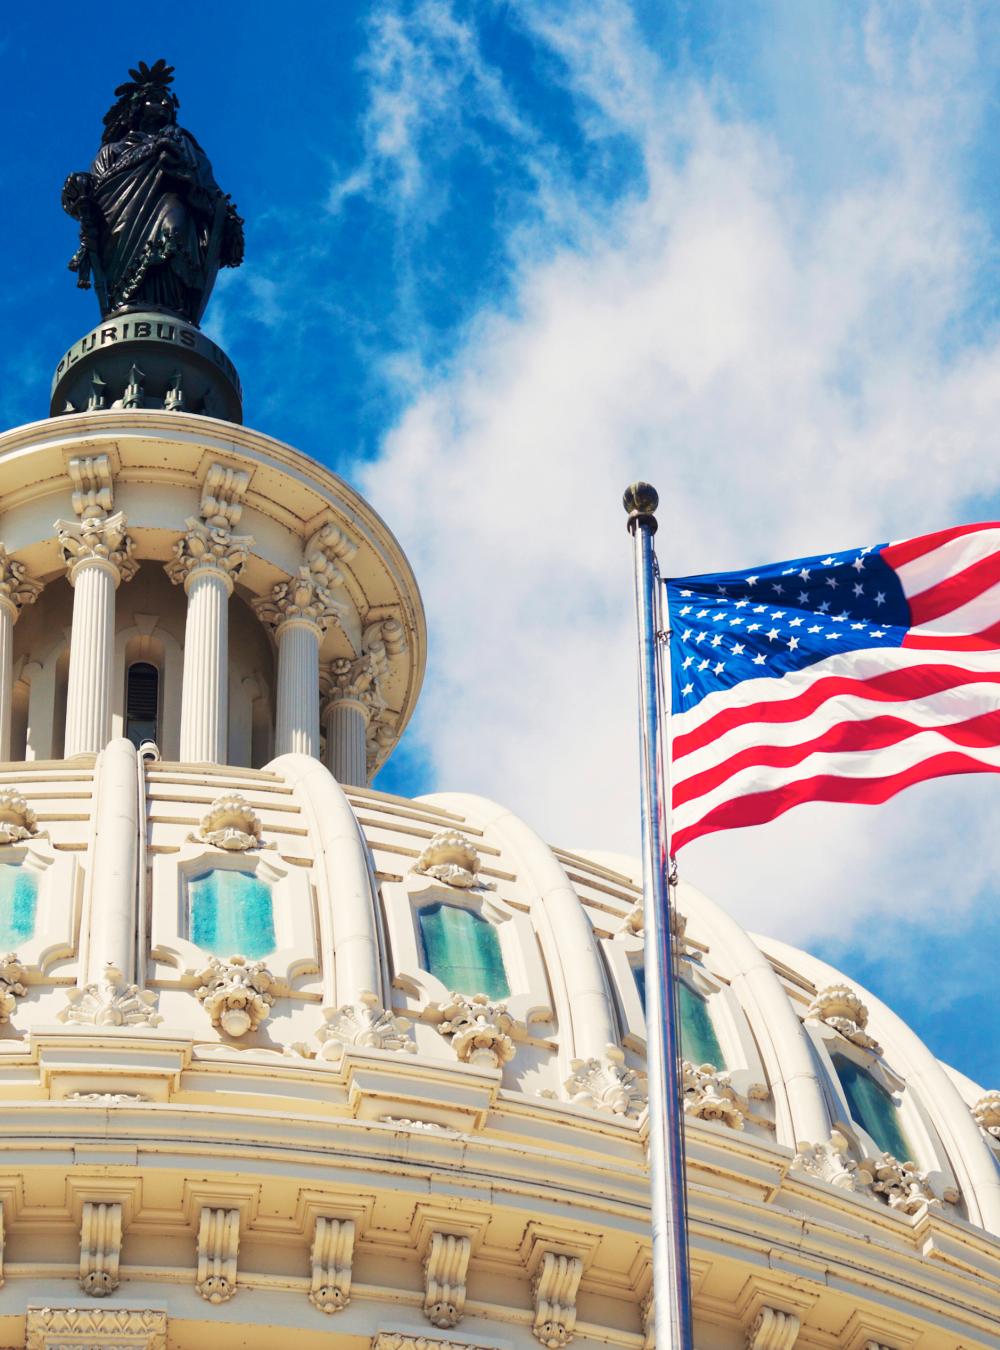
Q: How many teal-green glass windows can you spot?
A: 5